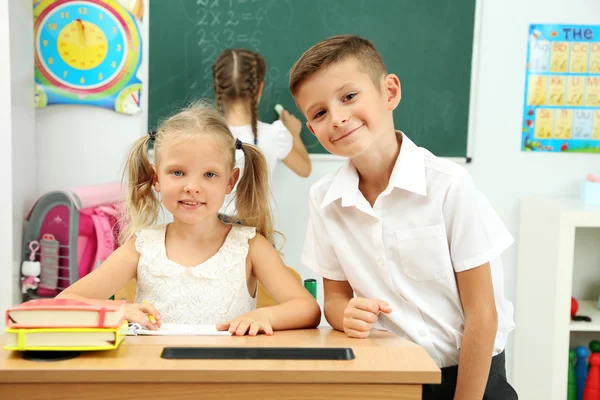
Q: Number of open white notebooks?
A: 1